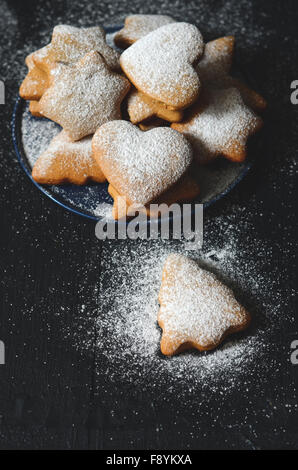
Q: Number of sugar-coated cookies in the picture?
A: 11